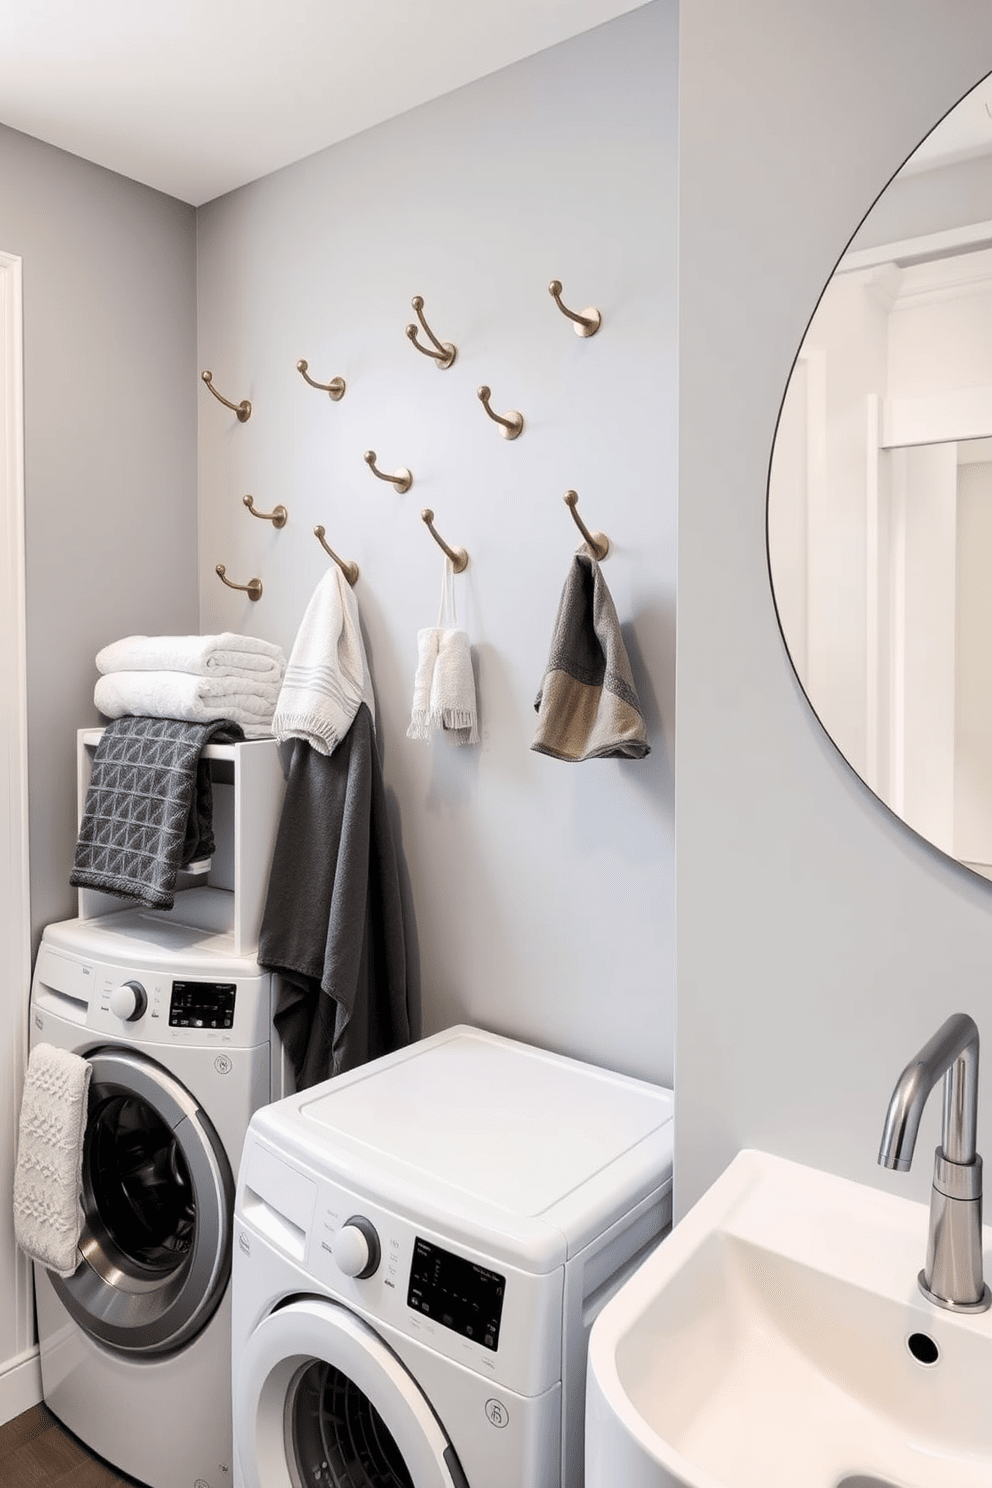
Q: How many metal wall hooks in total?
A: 11